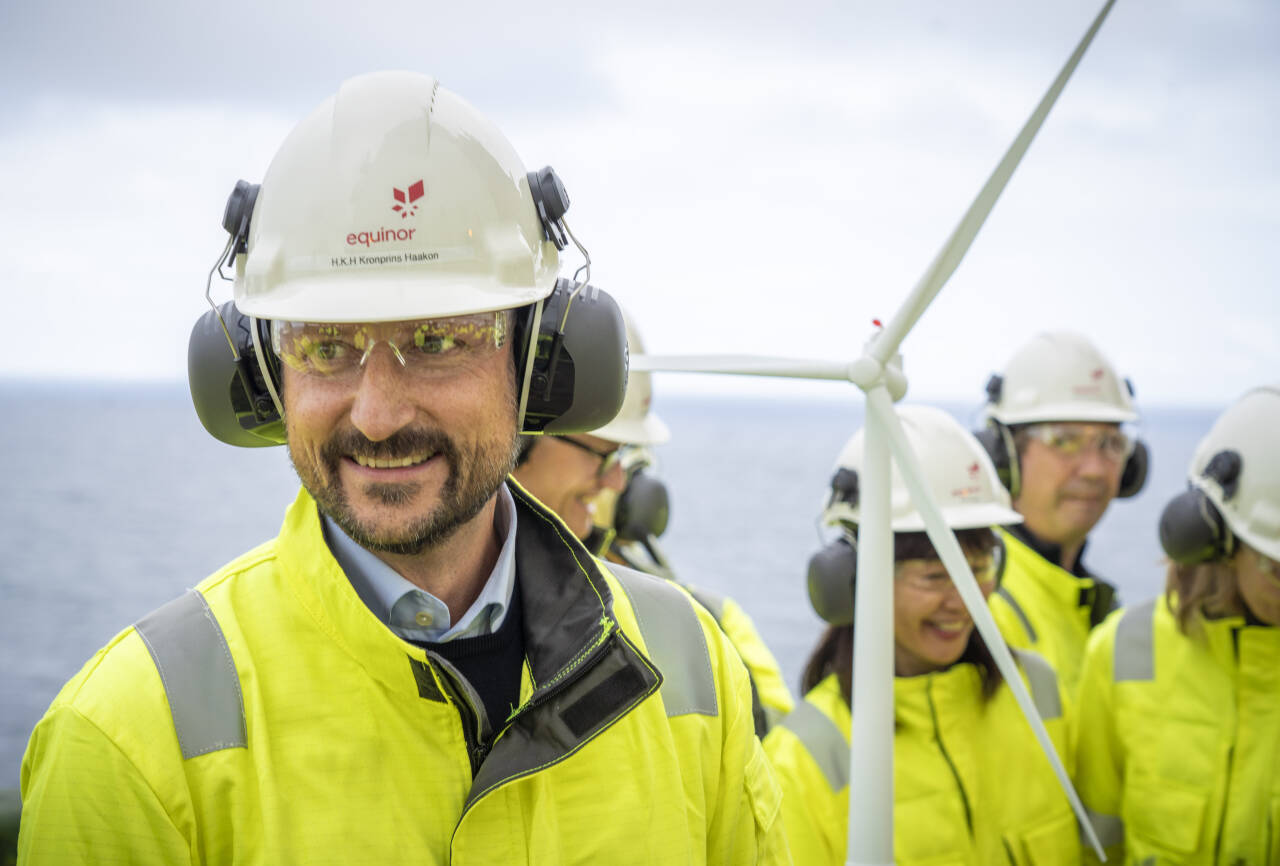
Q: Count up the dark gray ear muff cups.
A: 7